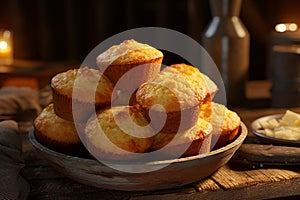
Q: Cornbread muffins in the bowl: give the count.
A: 8